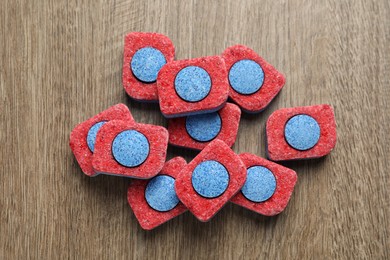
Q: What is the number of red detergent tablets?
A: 10